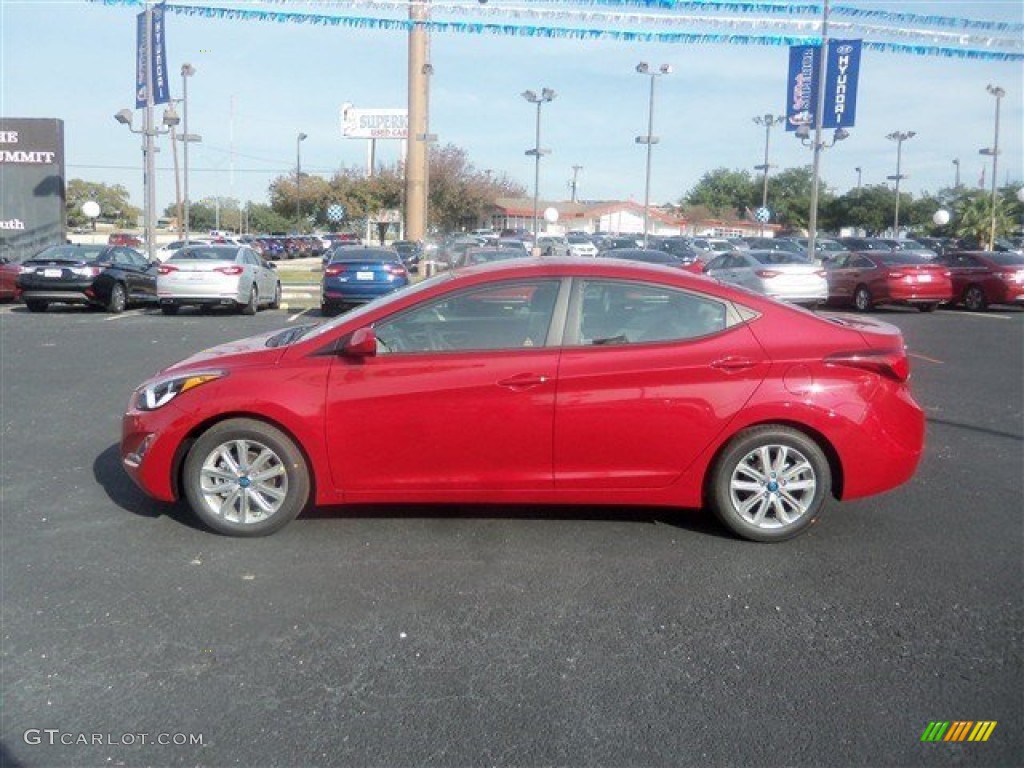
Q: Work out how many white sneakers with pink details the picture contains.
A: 0